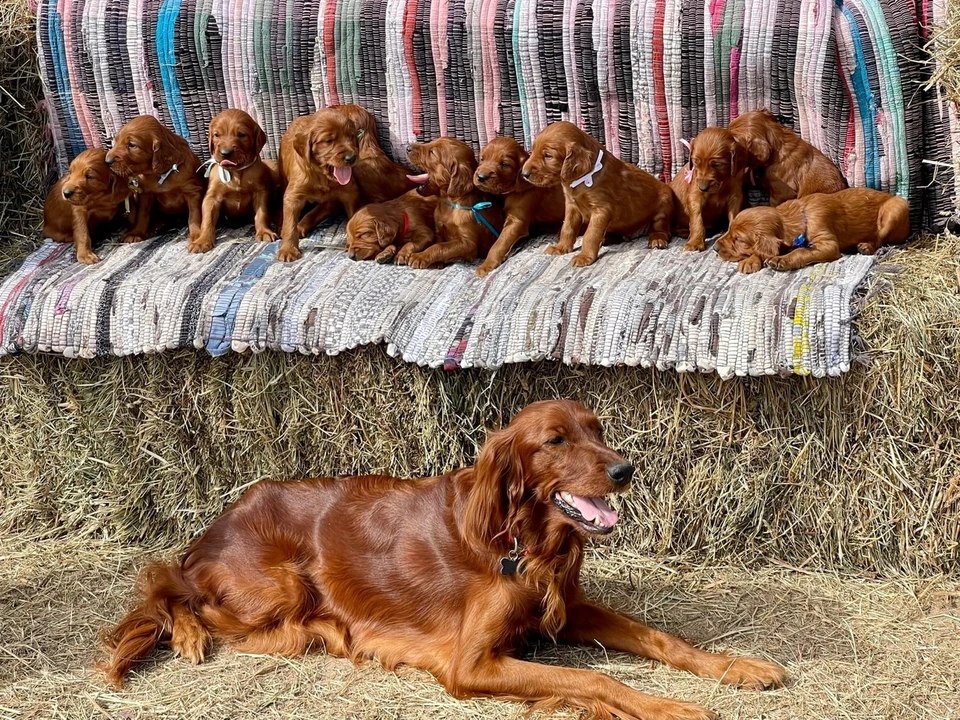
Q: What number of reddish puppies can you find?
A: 12